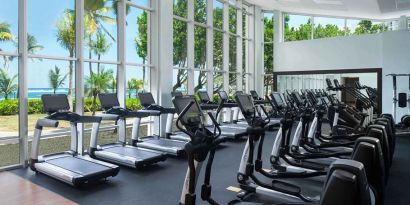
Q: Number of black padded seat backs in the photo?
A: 5